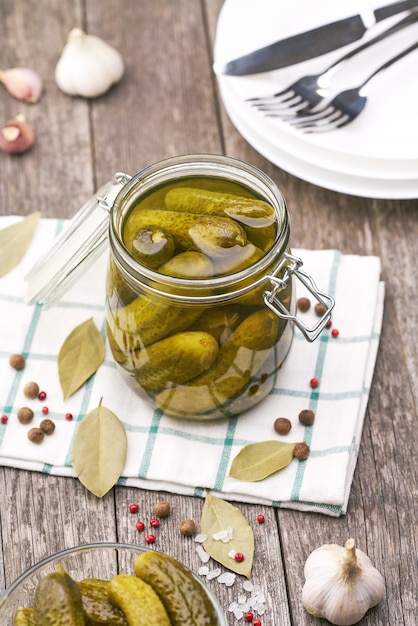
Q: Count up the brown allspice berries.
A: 12